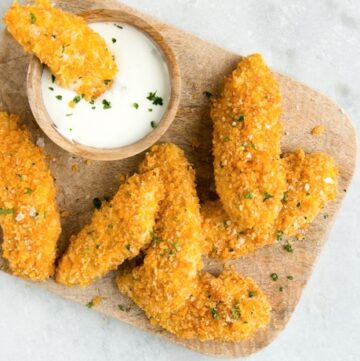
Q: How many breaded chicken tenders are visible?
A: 7